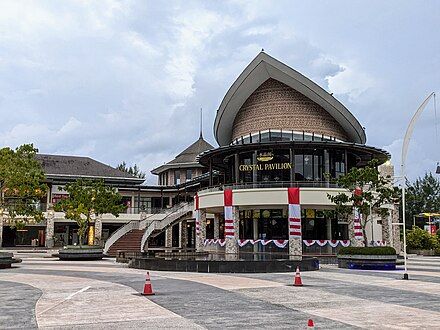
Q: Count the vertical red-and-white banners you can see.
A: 4